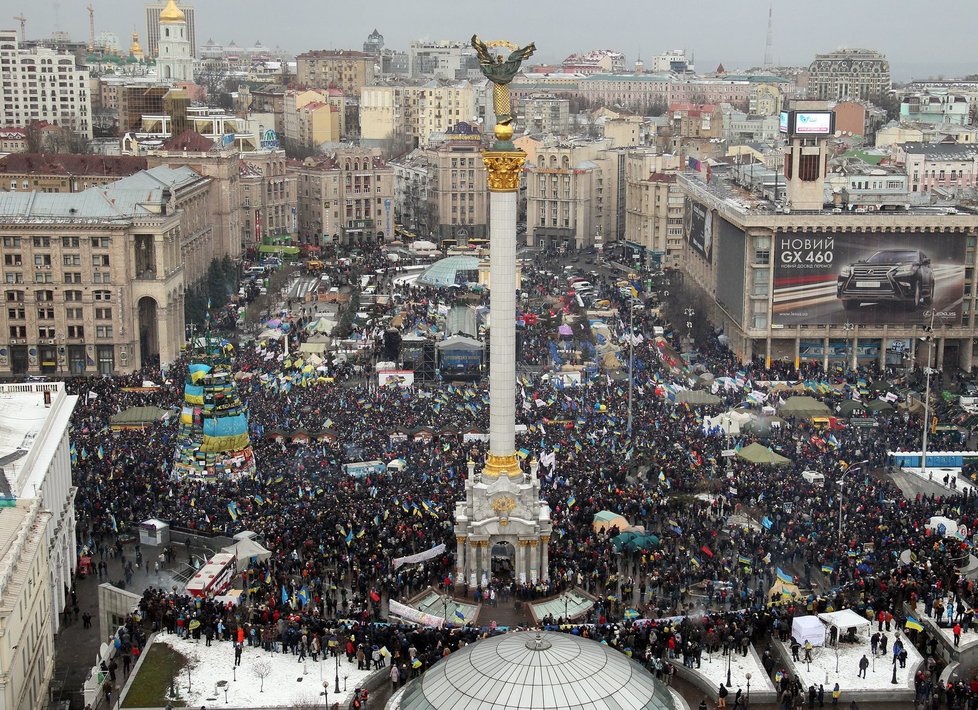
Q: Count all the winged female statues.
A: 1